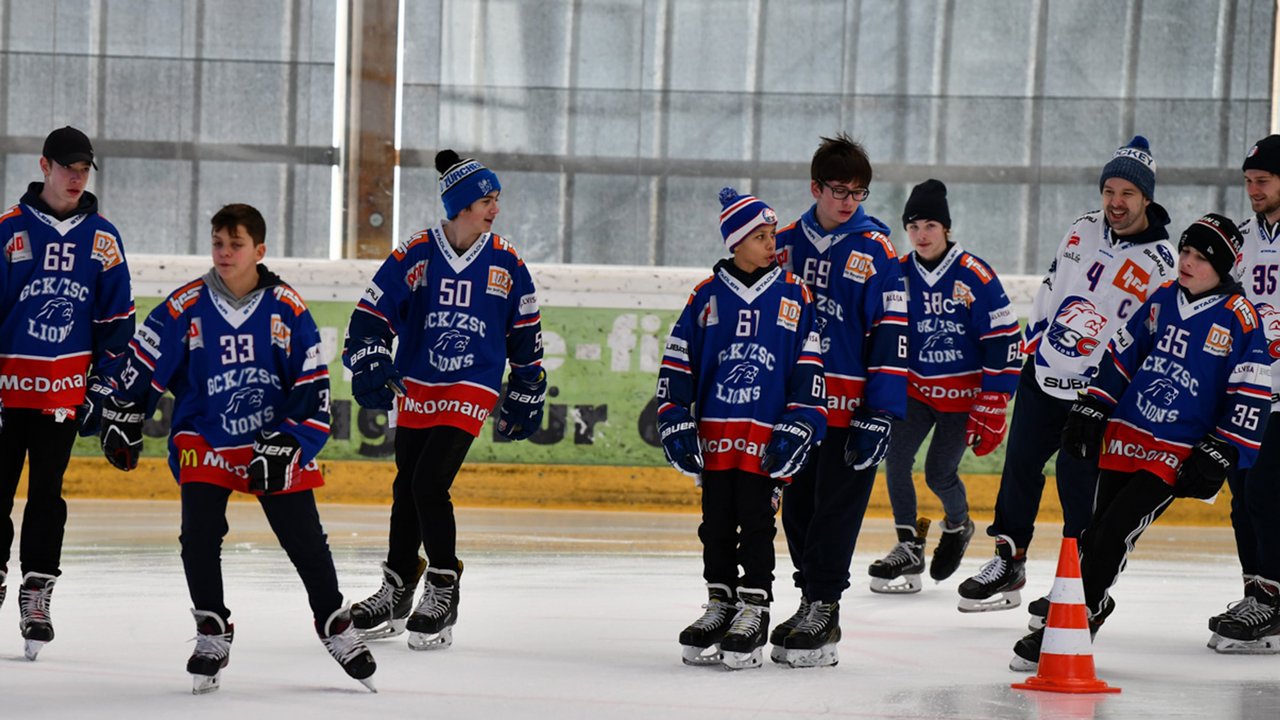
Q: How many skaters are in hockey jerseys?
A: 9